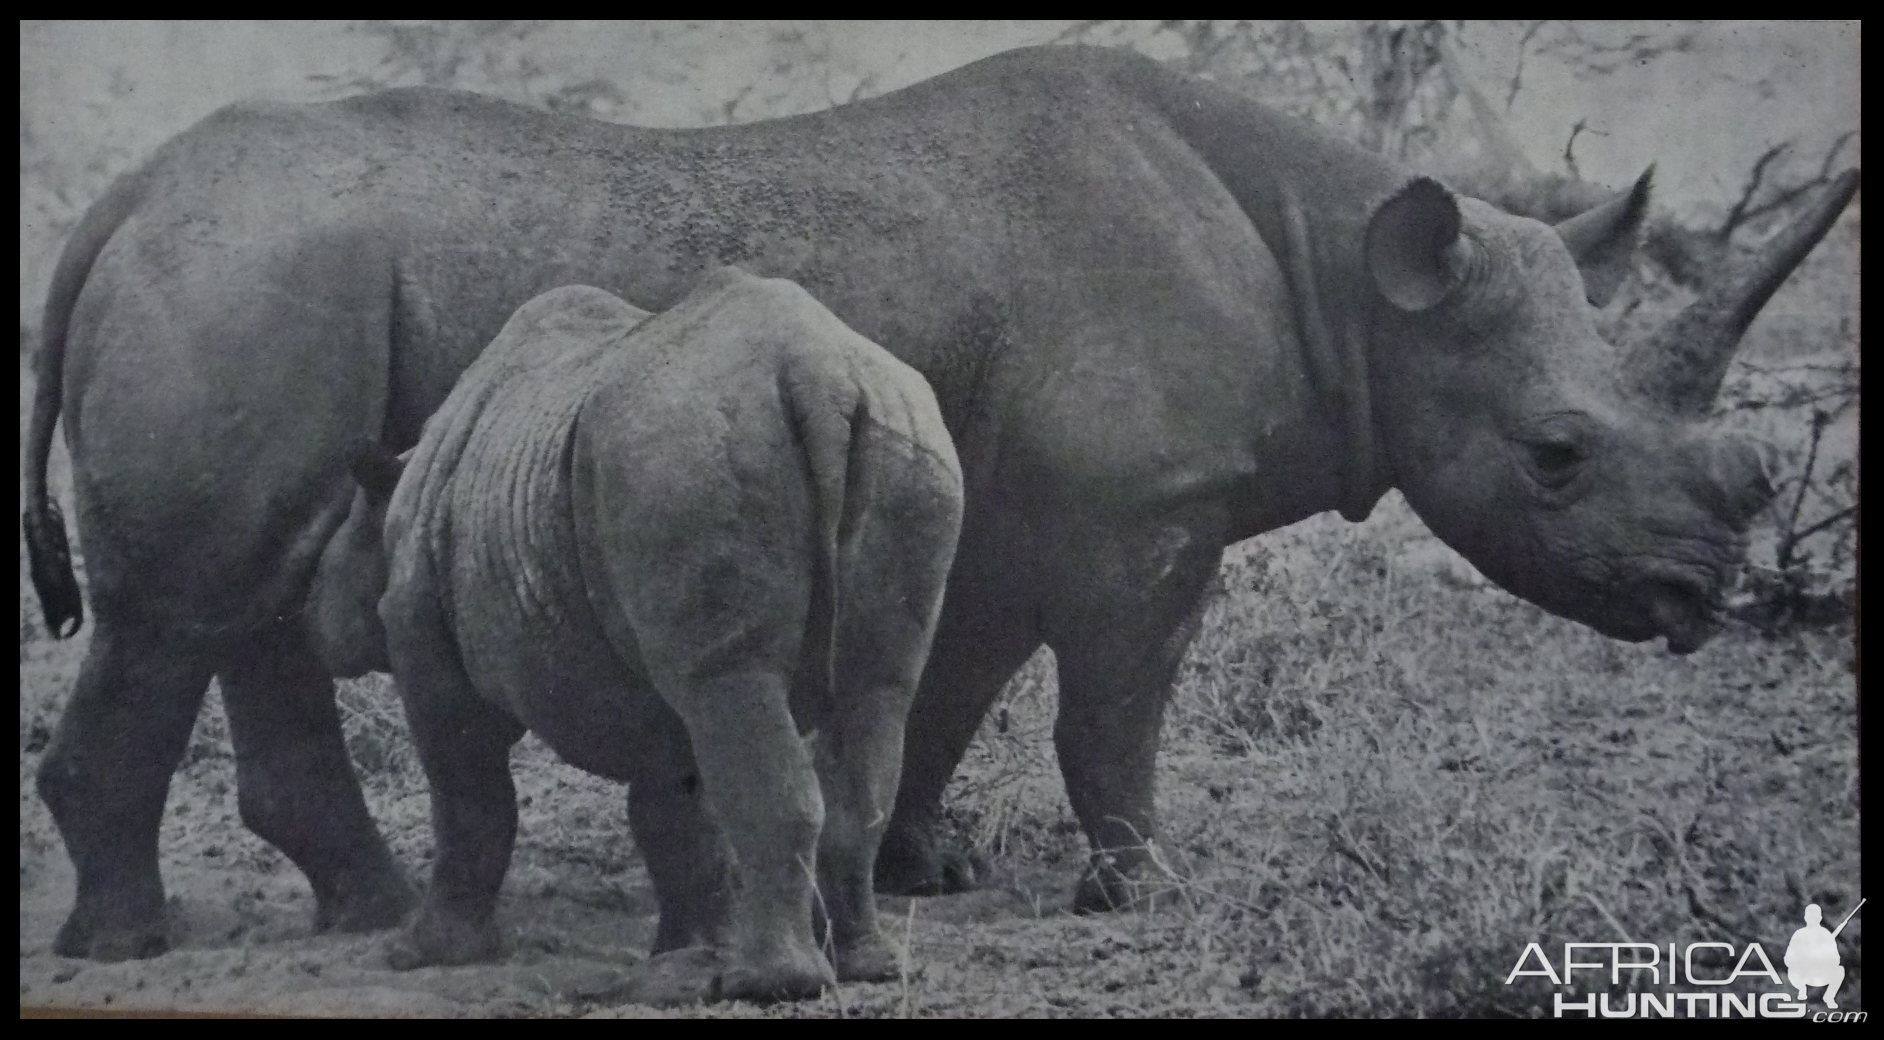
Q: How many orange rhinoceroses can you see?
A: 0